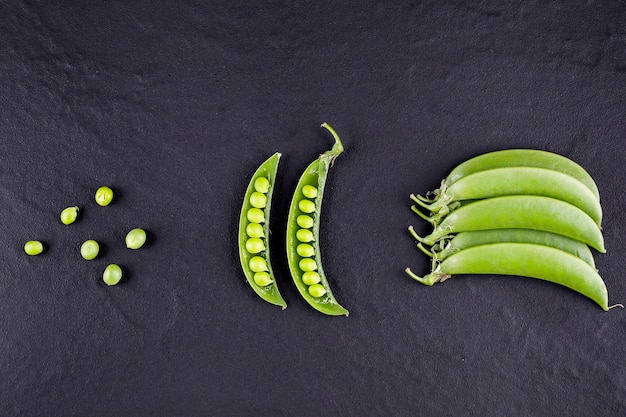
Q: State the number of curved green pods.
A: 7